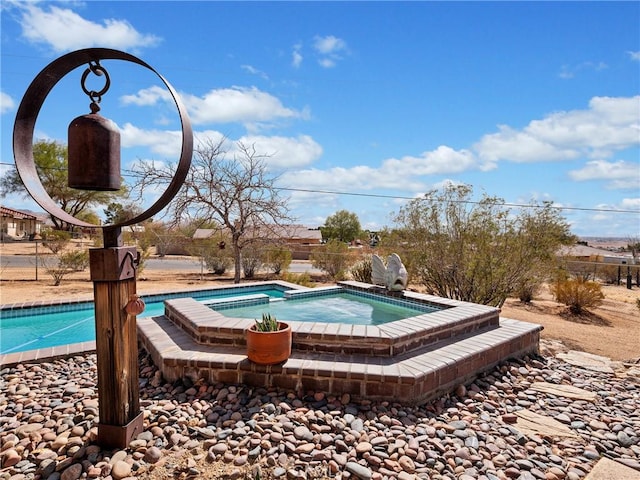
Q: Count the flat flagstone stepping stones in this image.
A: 4